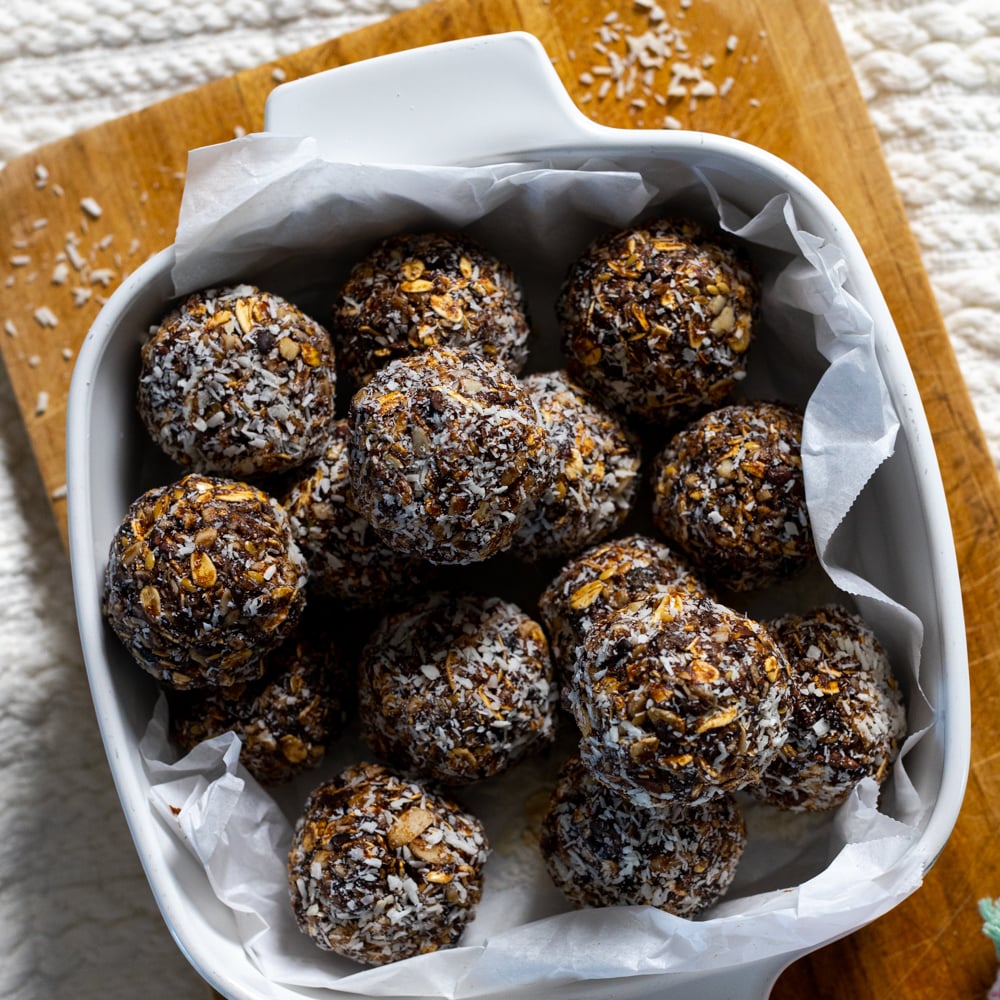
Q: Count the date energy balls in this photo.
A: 15